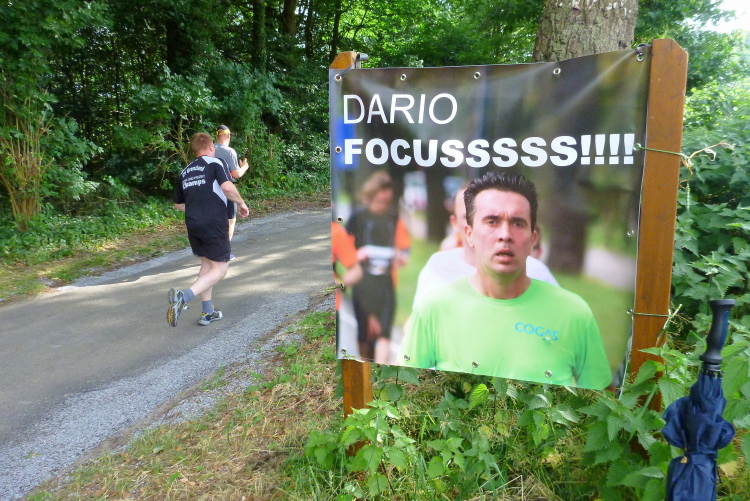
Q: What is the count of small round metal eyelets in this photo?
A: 15